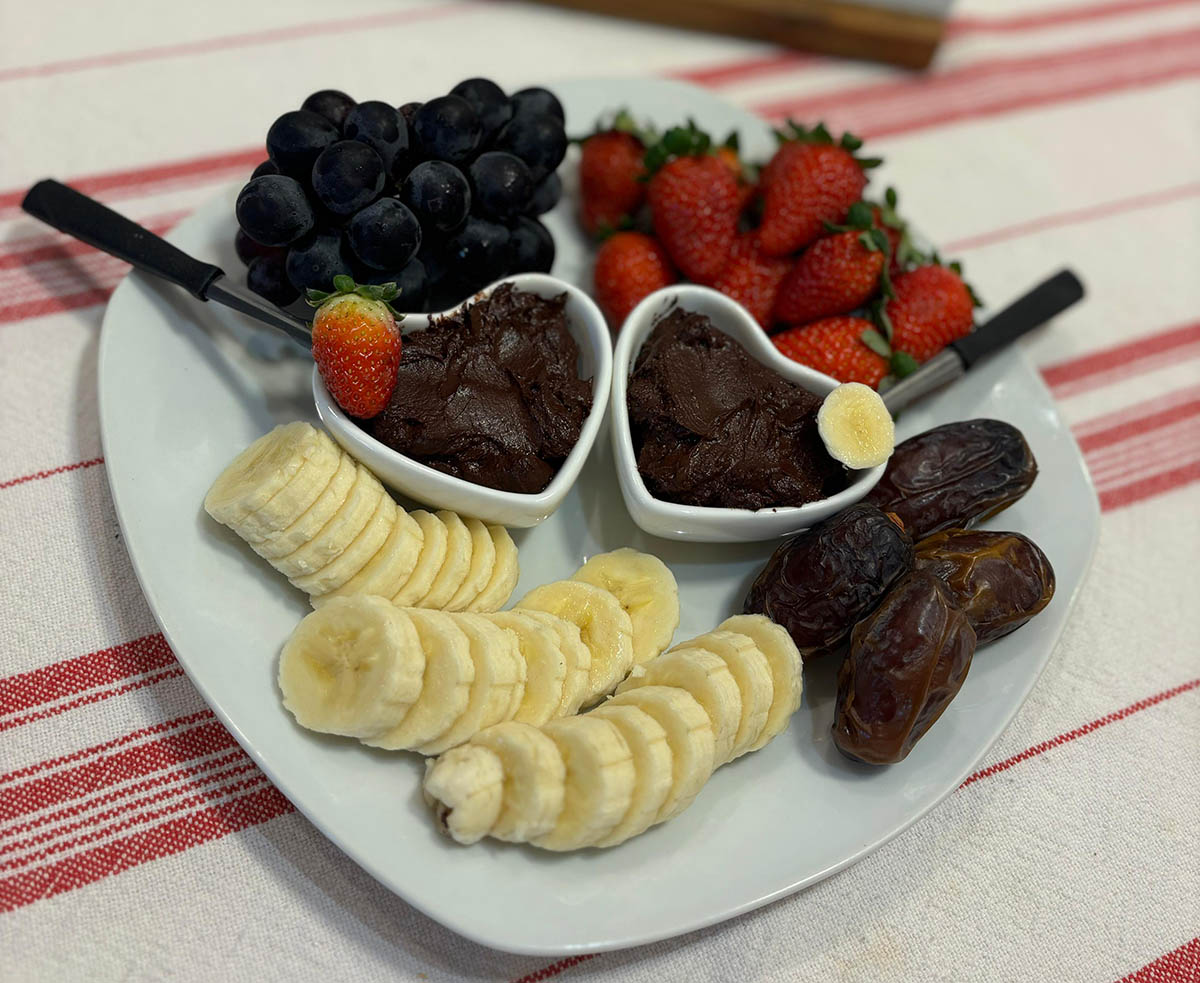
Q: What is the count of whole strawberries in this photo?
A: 11